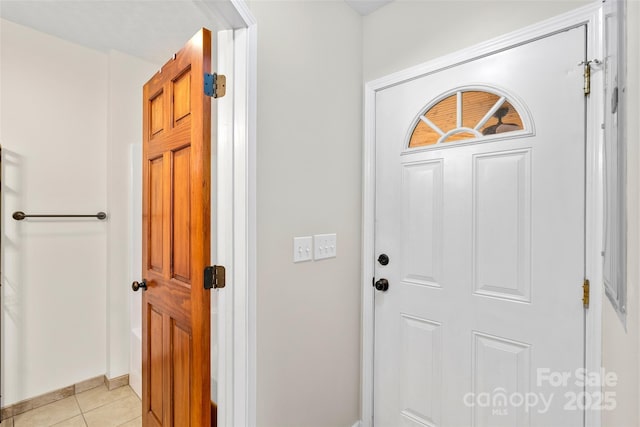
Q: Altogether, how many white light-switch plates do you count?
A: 2